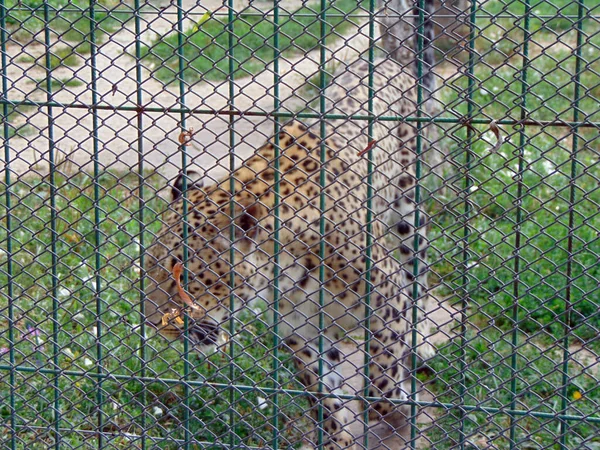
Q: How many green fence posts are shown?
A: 13